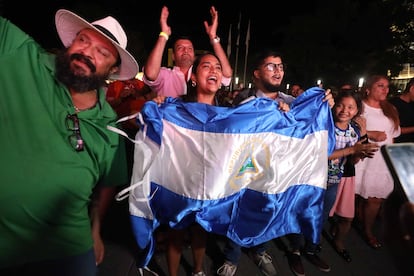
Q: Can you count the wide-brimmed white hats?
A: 1